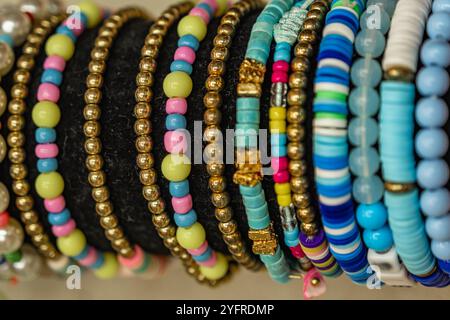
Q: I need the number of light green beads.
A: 12